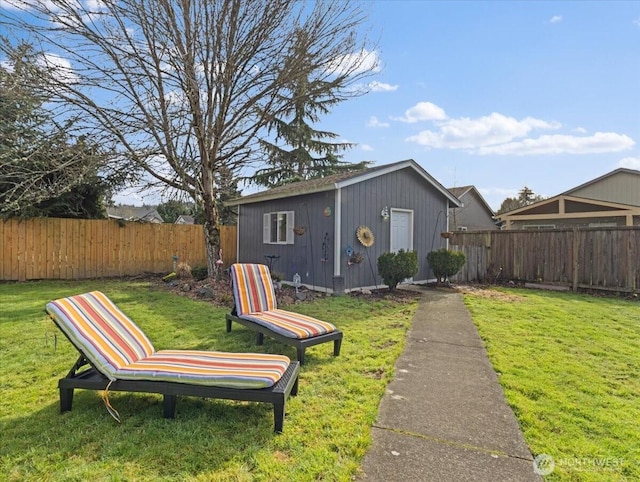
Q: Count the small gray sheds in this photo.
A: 1